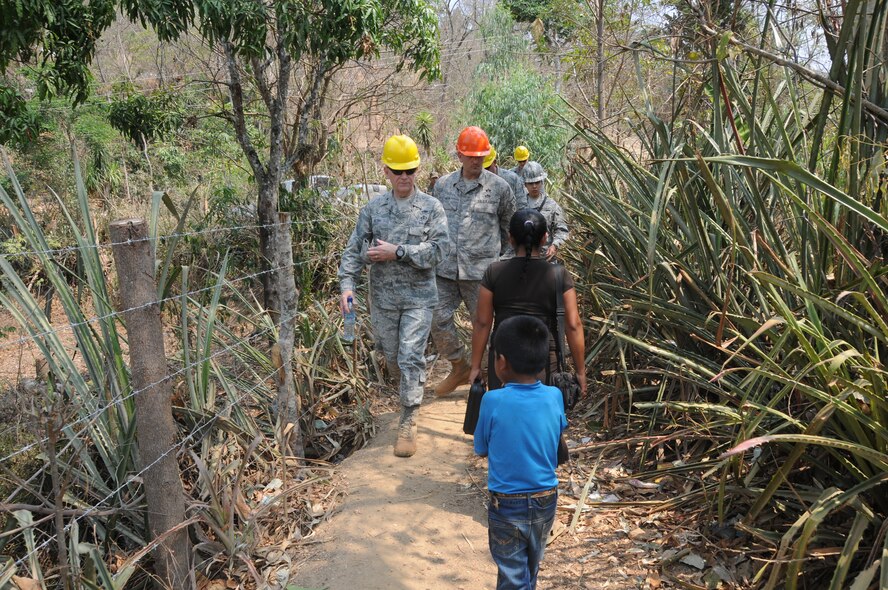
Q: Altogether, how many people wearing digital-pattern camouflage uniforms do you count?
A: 5